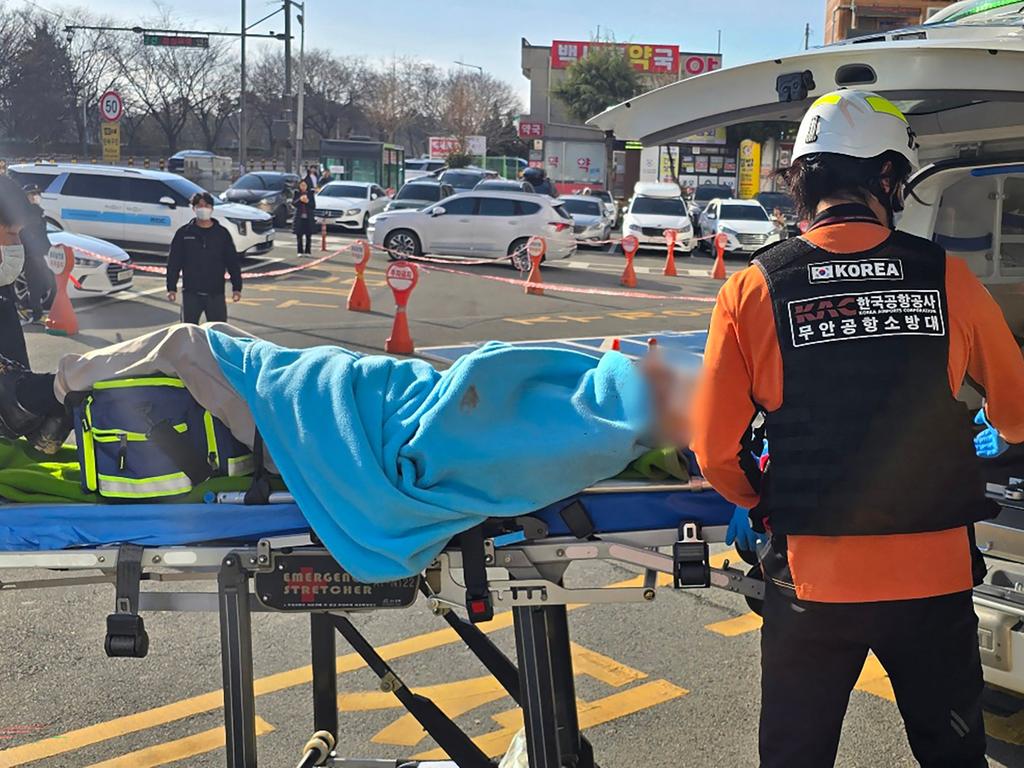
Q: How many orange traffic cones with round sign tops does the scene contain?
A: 7